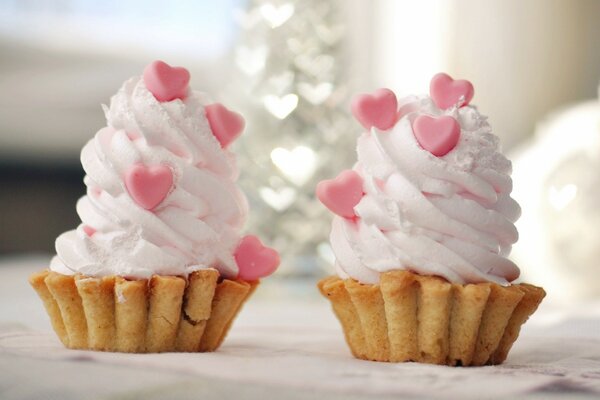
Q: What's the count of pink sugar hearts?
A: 8